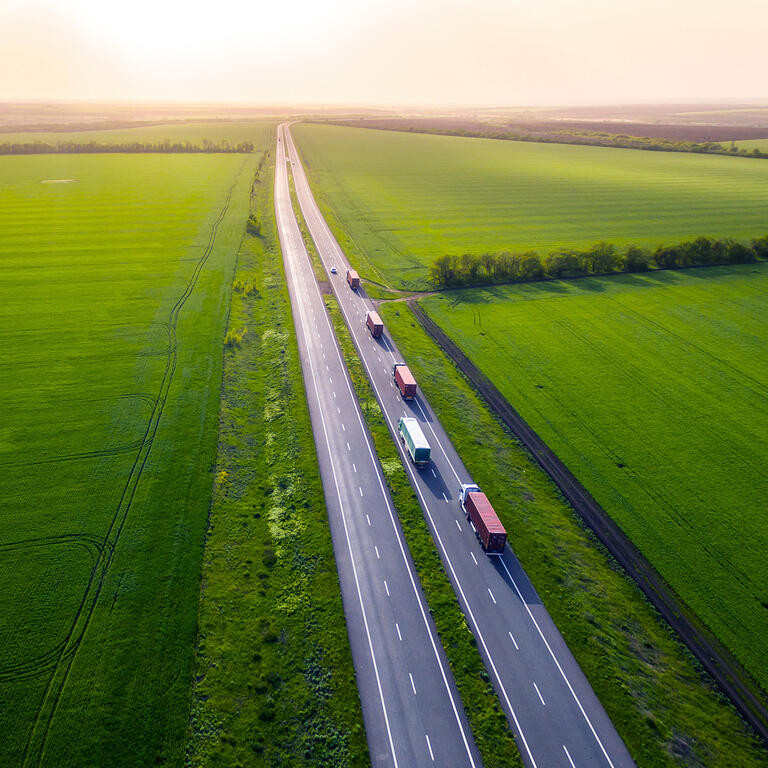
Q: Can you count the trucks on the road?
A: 5